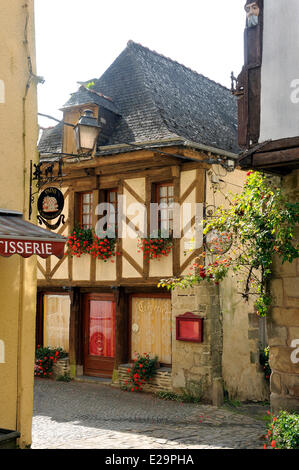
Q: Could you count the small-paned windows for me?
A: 3